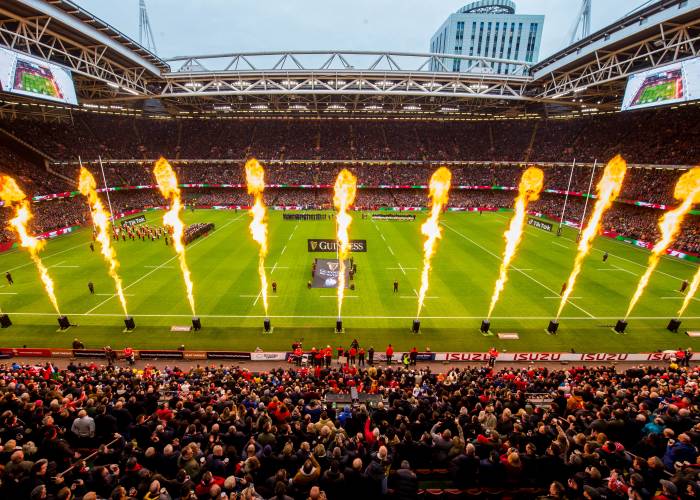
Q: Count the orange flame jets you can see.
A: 10